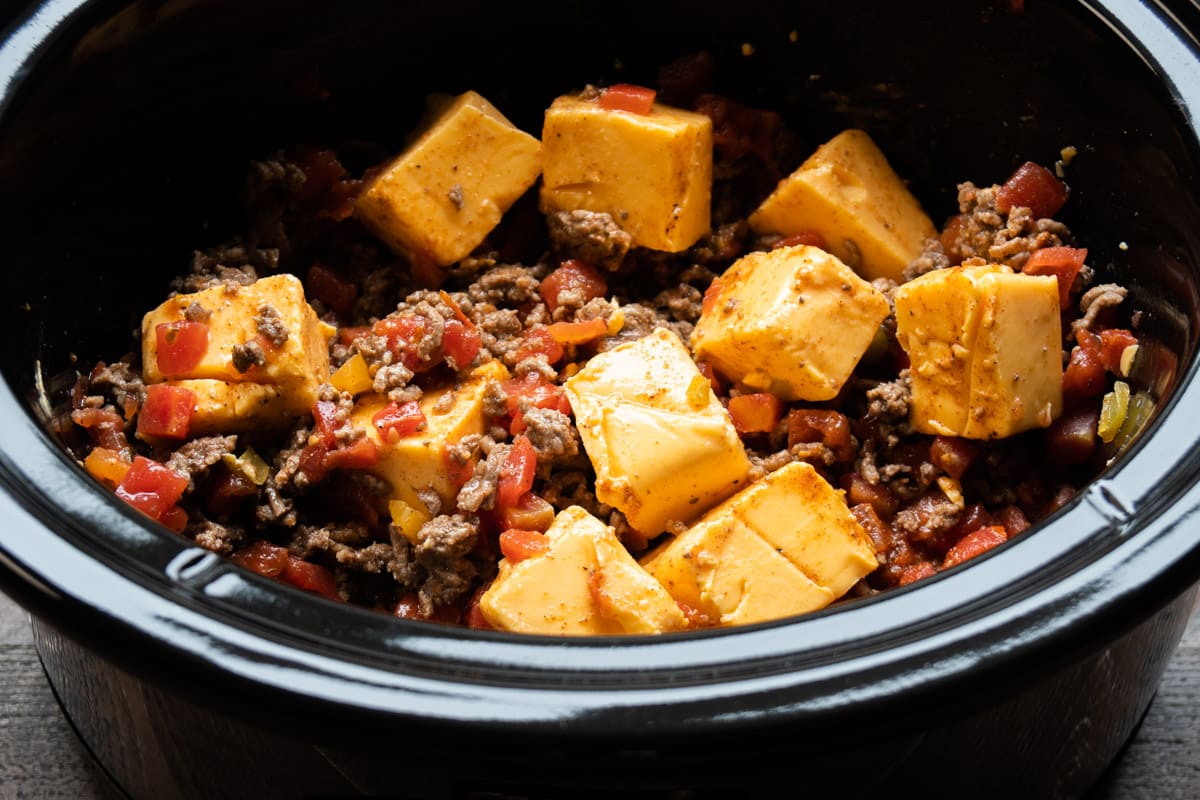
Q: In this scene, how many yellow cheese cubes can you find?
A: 10